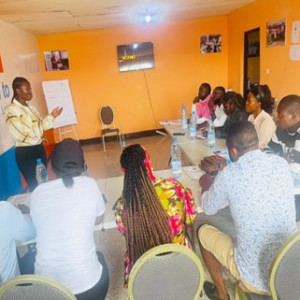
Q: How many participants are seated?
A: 9